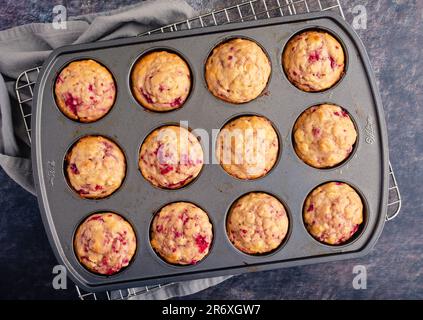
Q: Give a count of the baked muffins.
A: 12